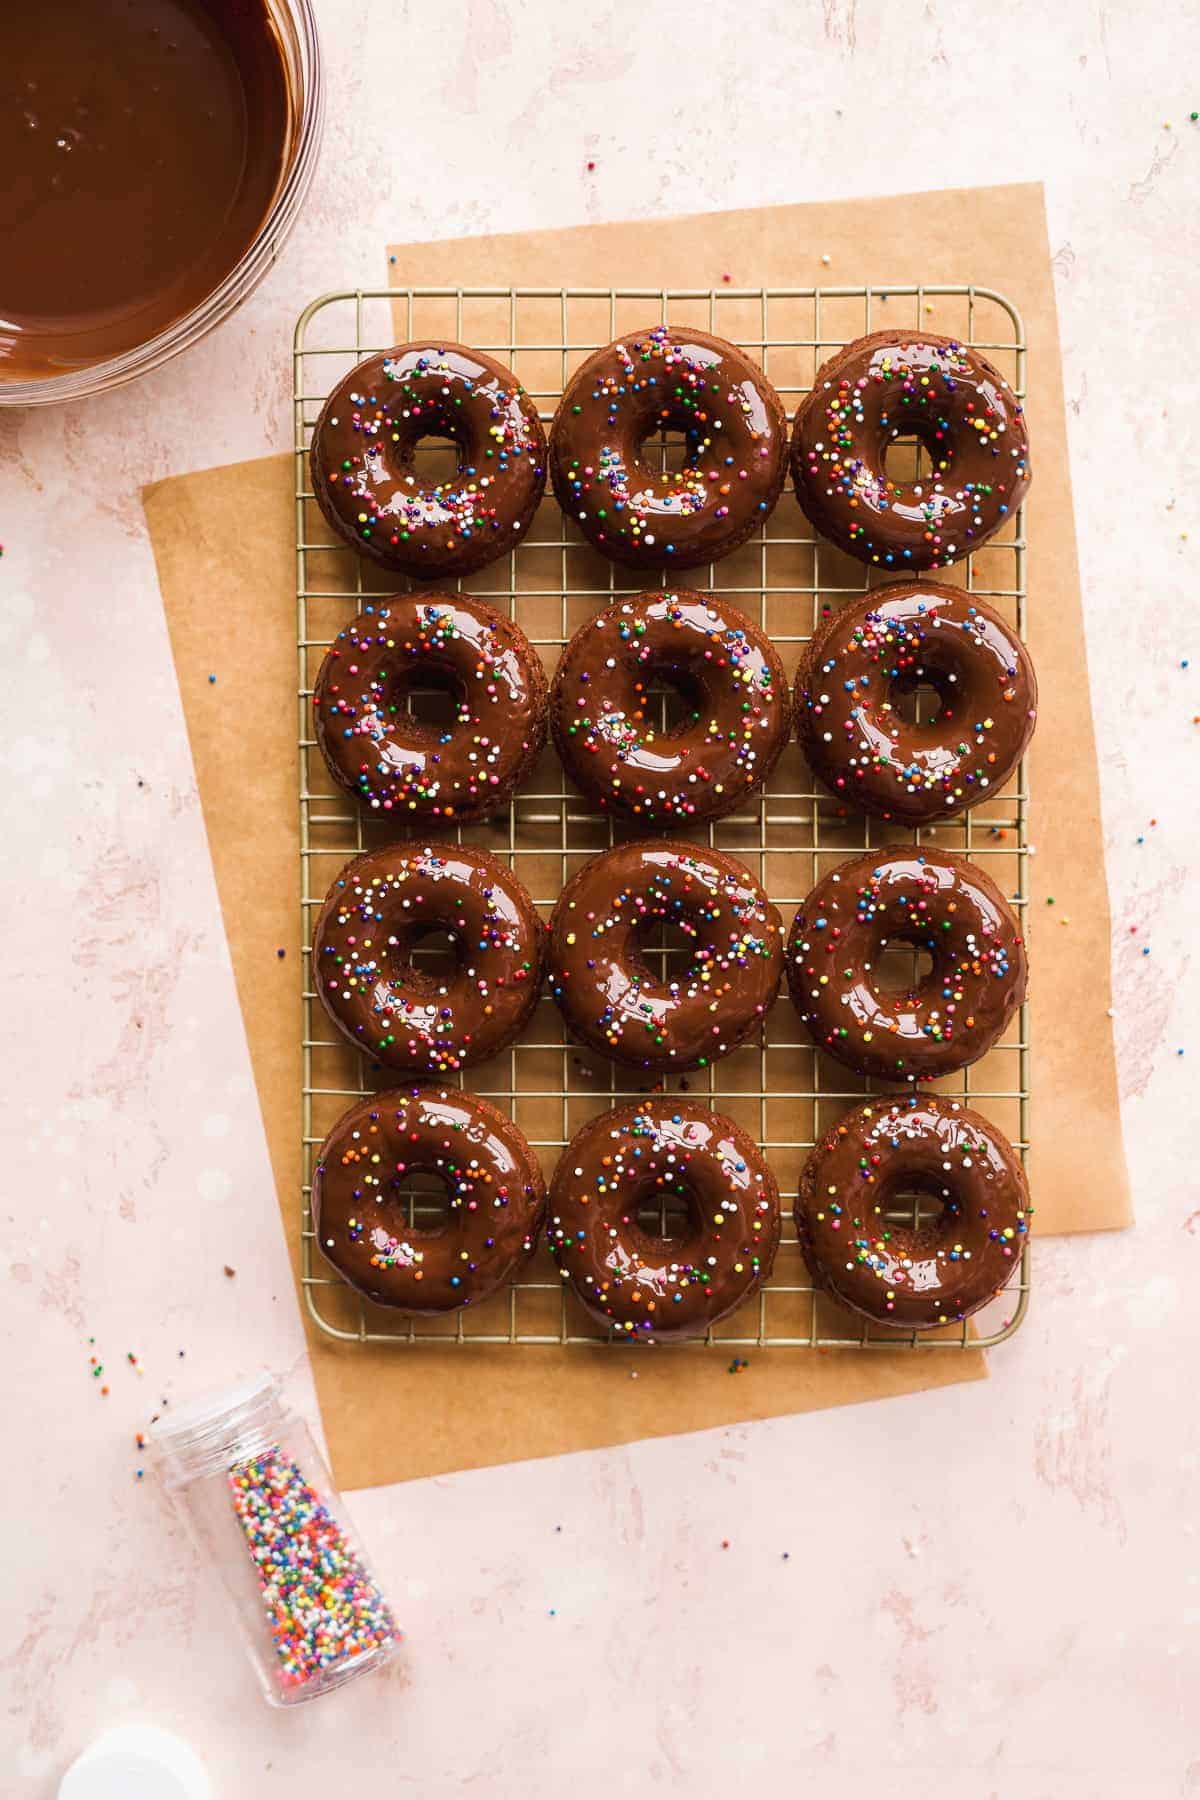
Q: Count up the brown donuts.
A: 12